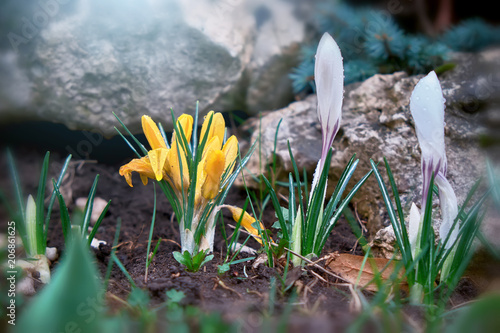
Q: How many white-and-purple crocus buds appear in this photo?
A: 2